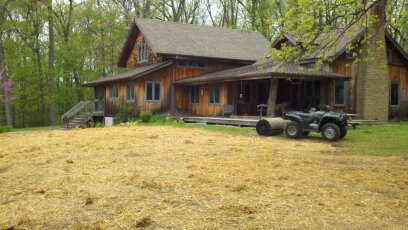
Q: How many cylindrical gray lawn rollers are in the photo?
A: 1